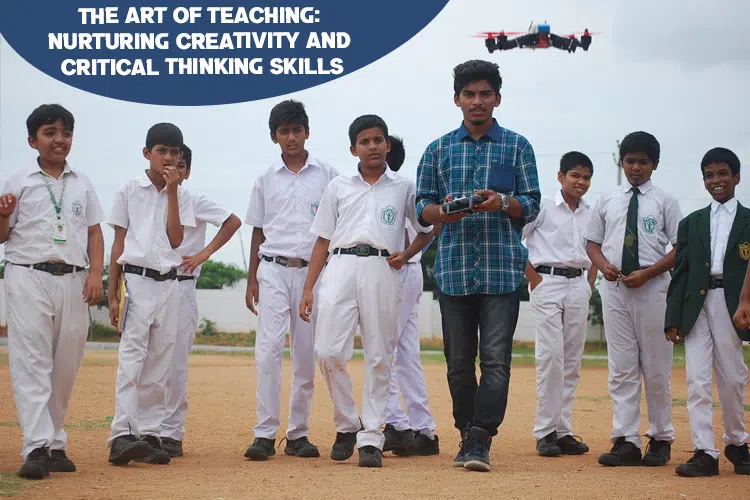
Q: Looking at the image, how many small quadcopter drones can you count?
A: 1